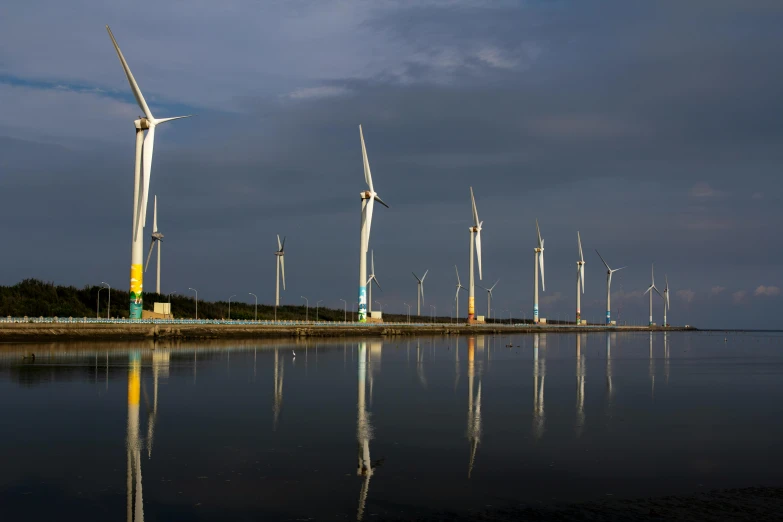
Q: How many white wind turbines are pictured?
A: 14